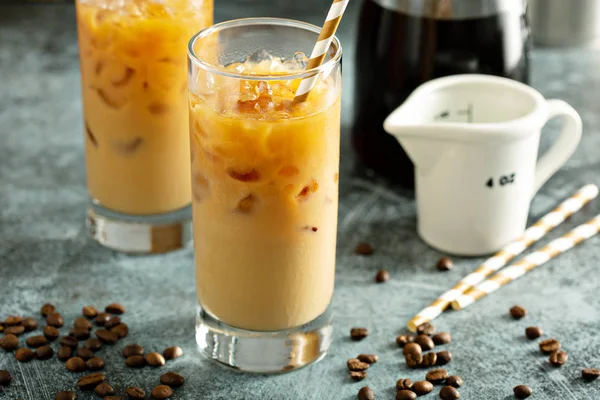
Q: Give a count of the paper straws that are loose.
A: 2